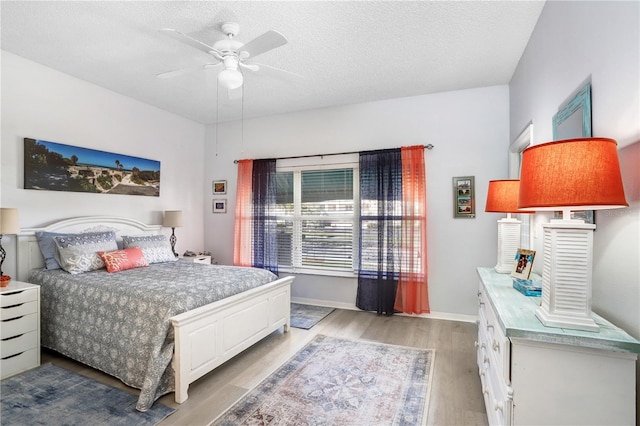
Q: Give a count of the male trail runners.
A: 0